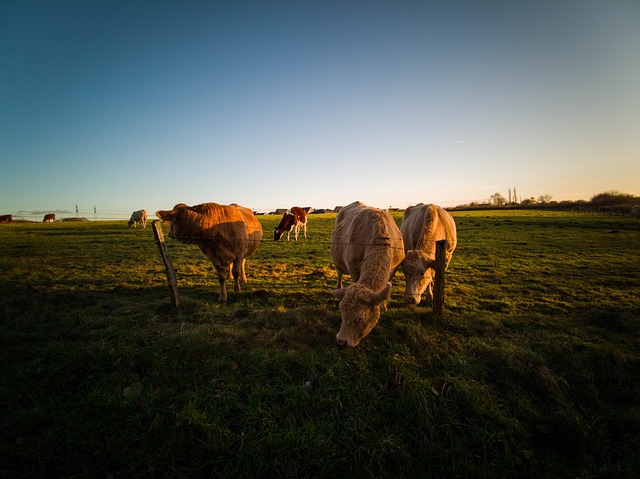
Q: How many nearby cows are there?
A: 3